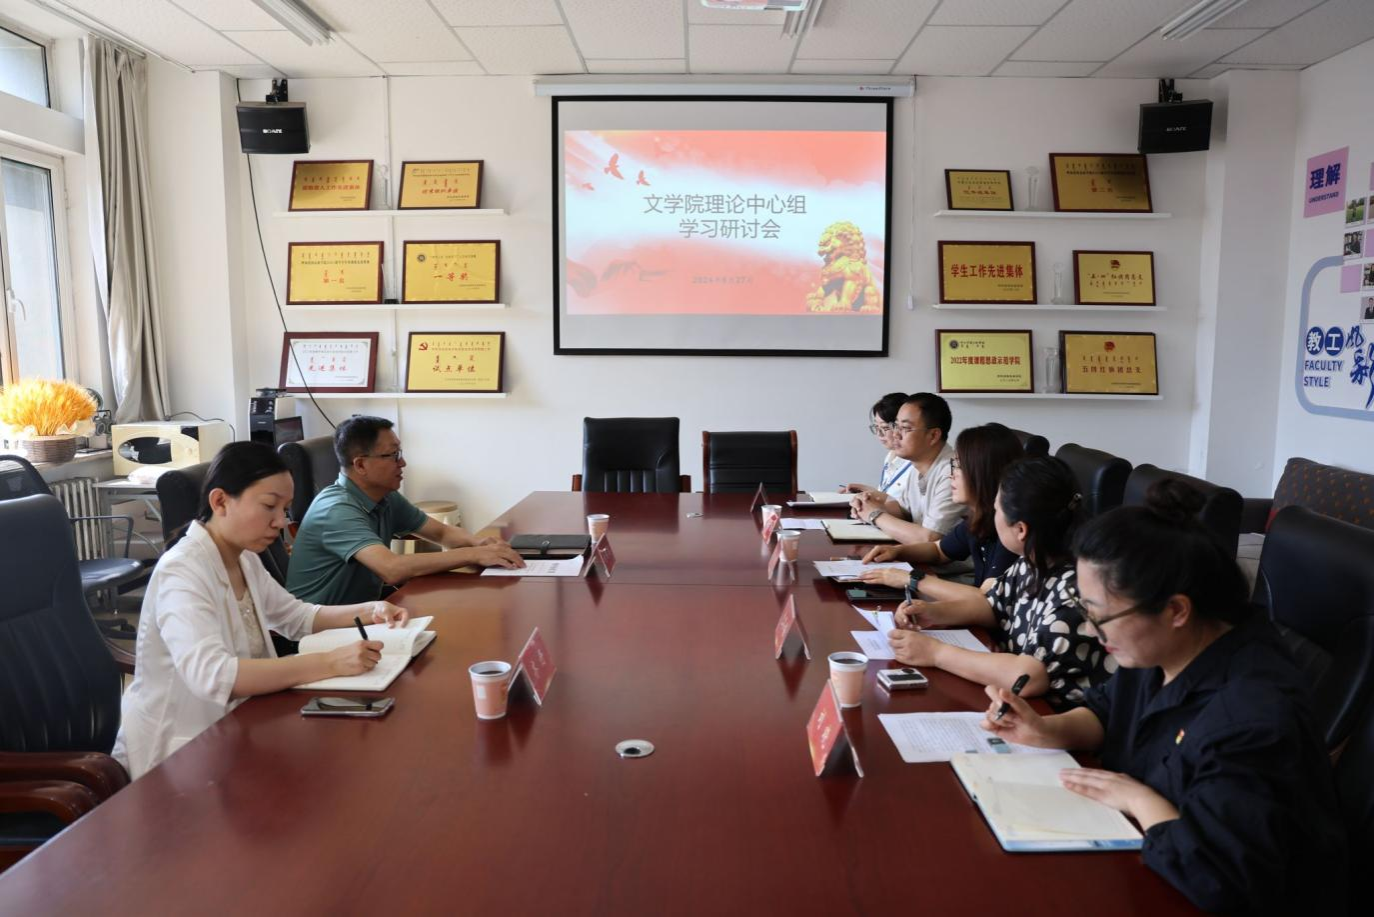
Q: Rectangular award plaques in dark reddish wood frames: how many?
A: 12